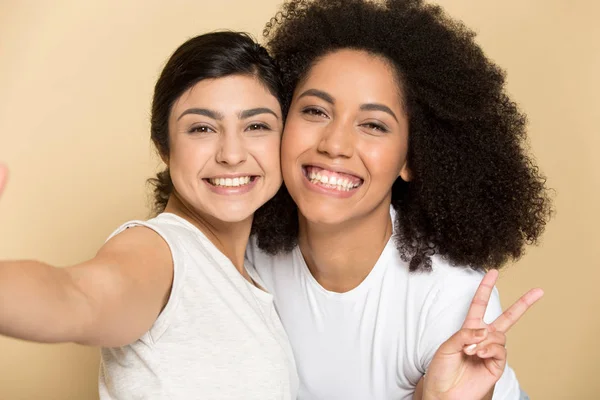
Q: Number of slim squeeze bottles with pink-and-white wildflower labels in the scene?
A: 0